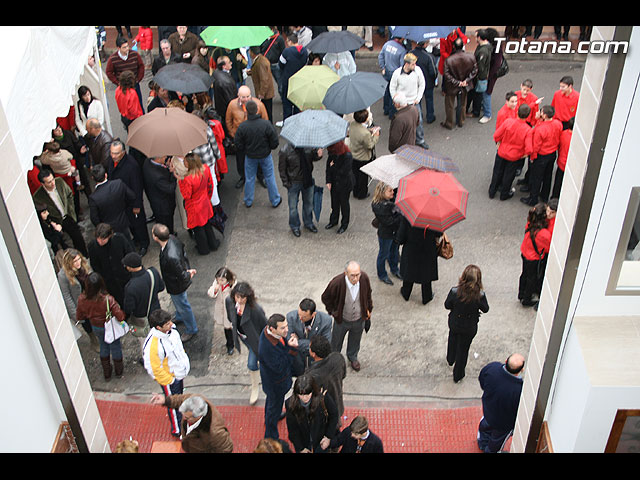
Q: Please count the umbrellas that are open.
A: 11